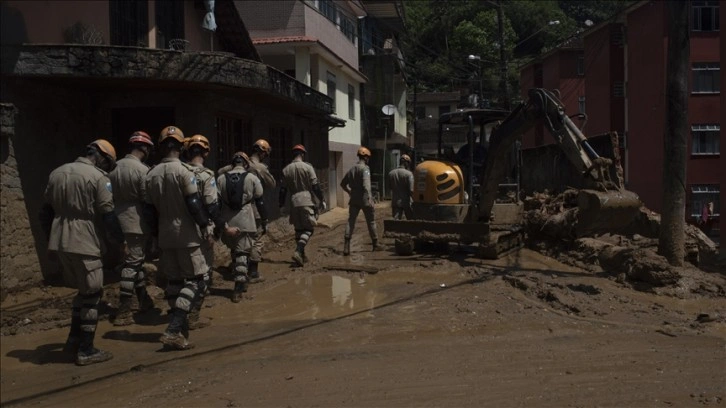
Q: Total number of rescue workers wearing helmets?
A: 9